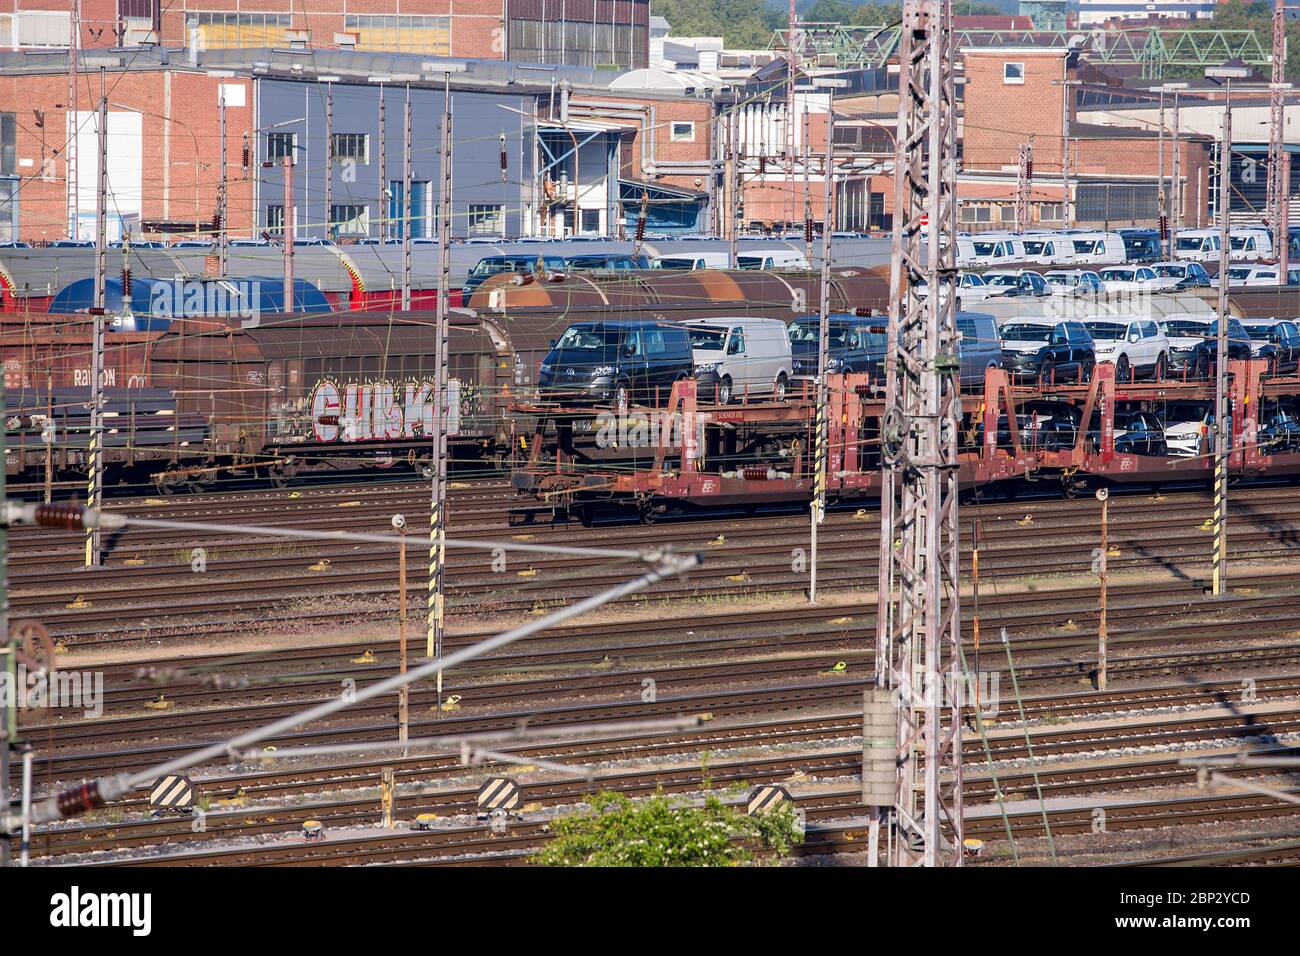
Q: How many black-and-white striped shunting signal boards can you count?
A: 3